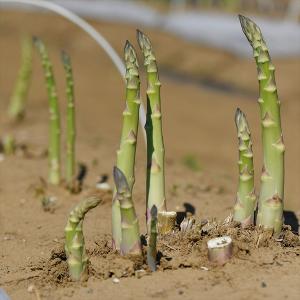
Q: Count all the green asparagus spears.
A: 10